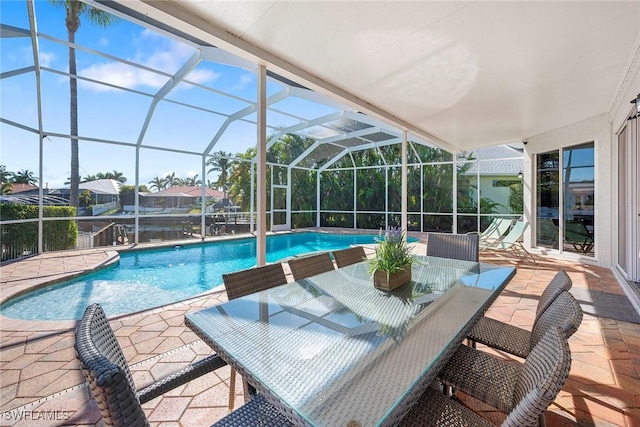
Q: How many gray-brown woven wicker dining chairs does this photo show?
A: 8